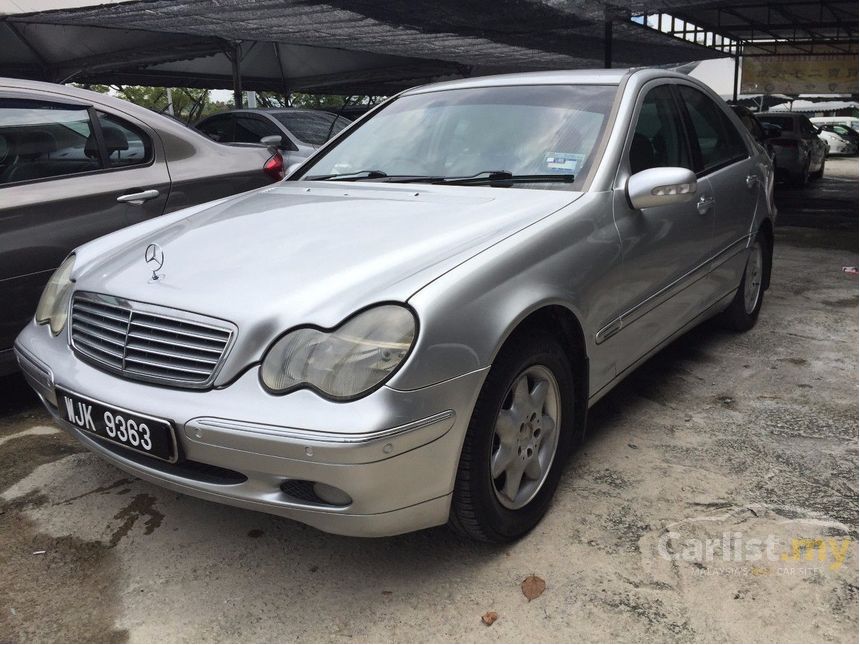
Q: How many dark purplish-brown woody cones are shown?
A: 0